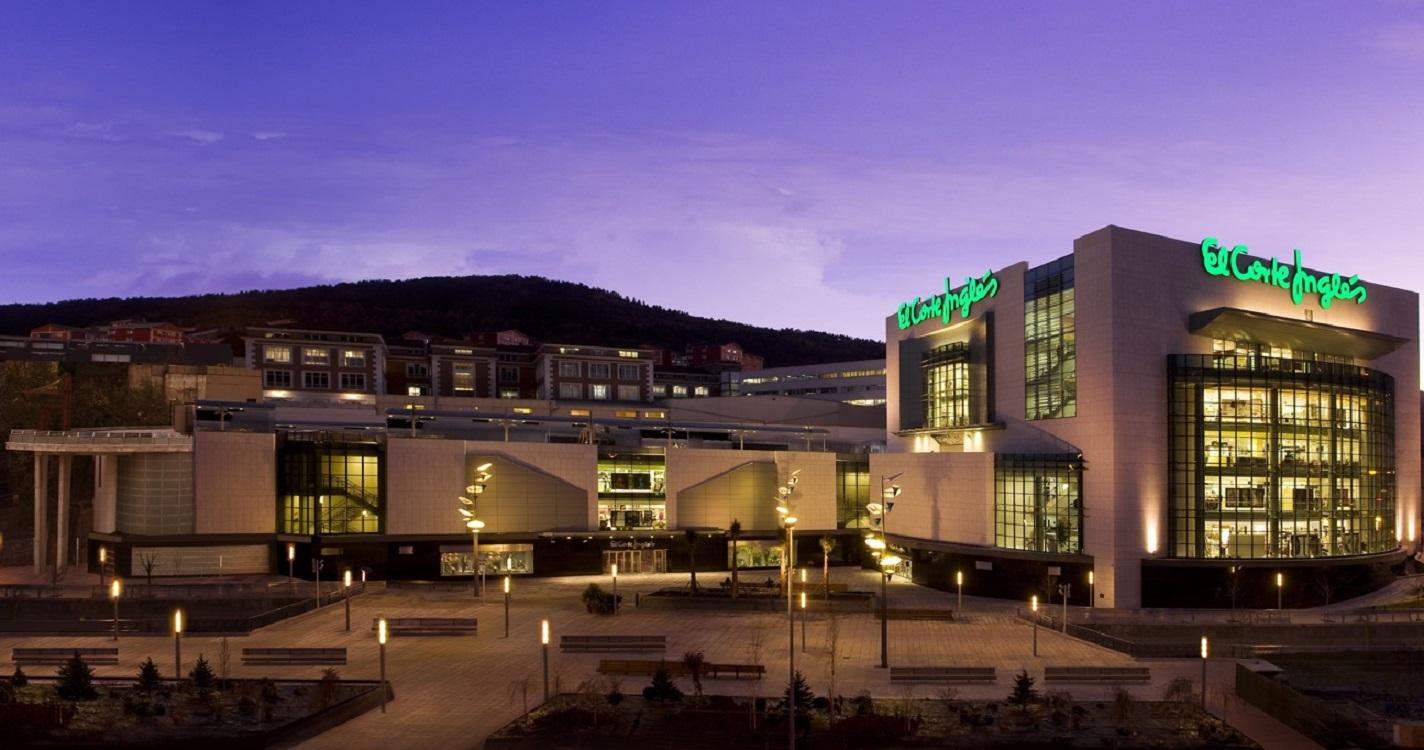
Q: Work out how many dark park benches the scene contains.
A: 6